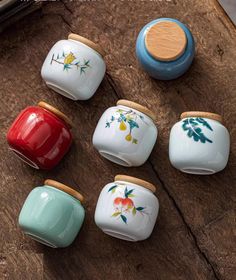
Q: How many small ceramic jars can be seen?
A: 7